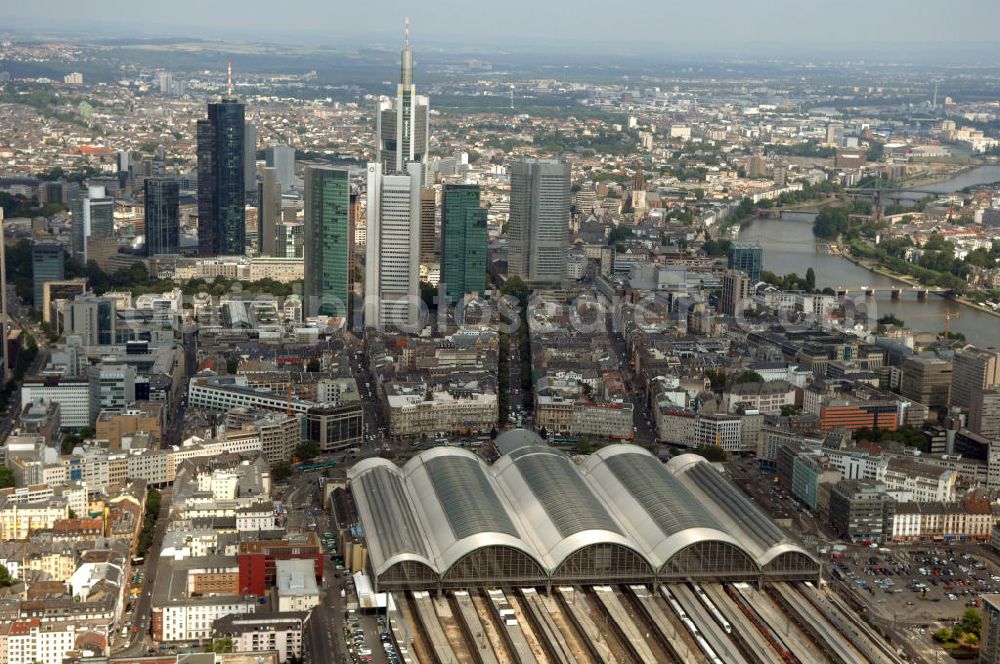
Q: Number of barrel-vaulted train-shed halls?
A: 5